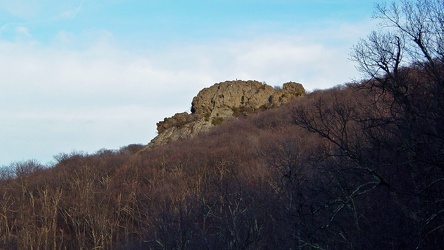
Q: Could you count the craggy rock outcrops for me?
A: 1